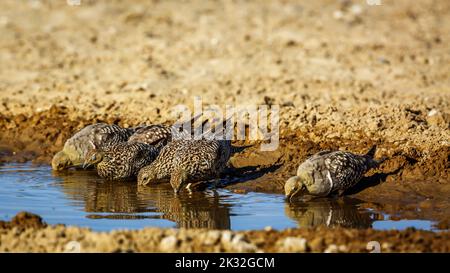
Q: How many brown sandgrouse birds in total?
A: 6